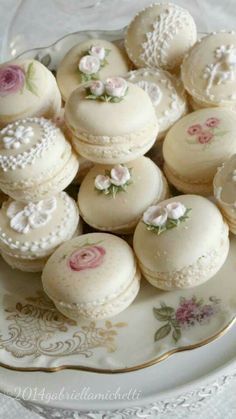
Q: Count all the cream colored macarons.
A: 13